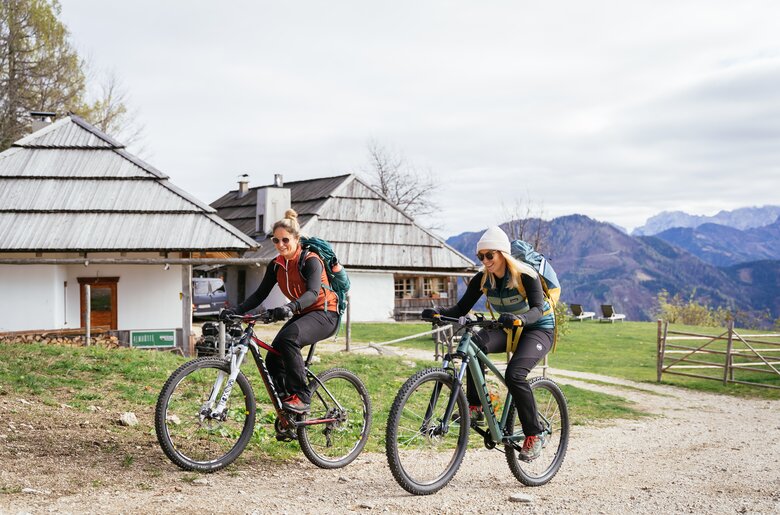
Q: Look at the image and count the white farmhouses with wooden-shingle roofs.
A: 2